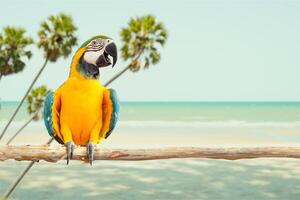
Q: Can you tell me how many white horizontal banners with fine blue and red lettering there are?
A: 0